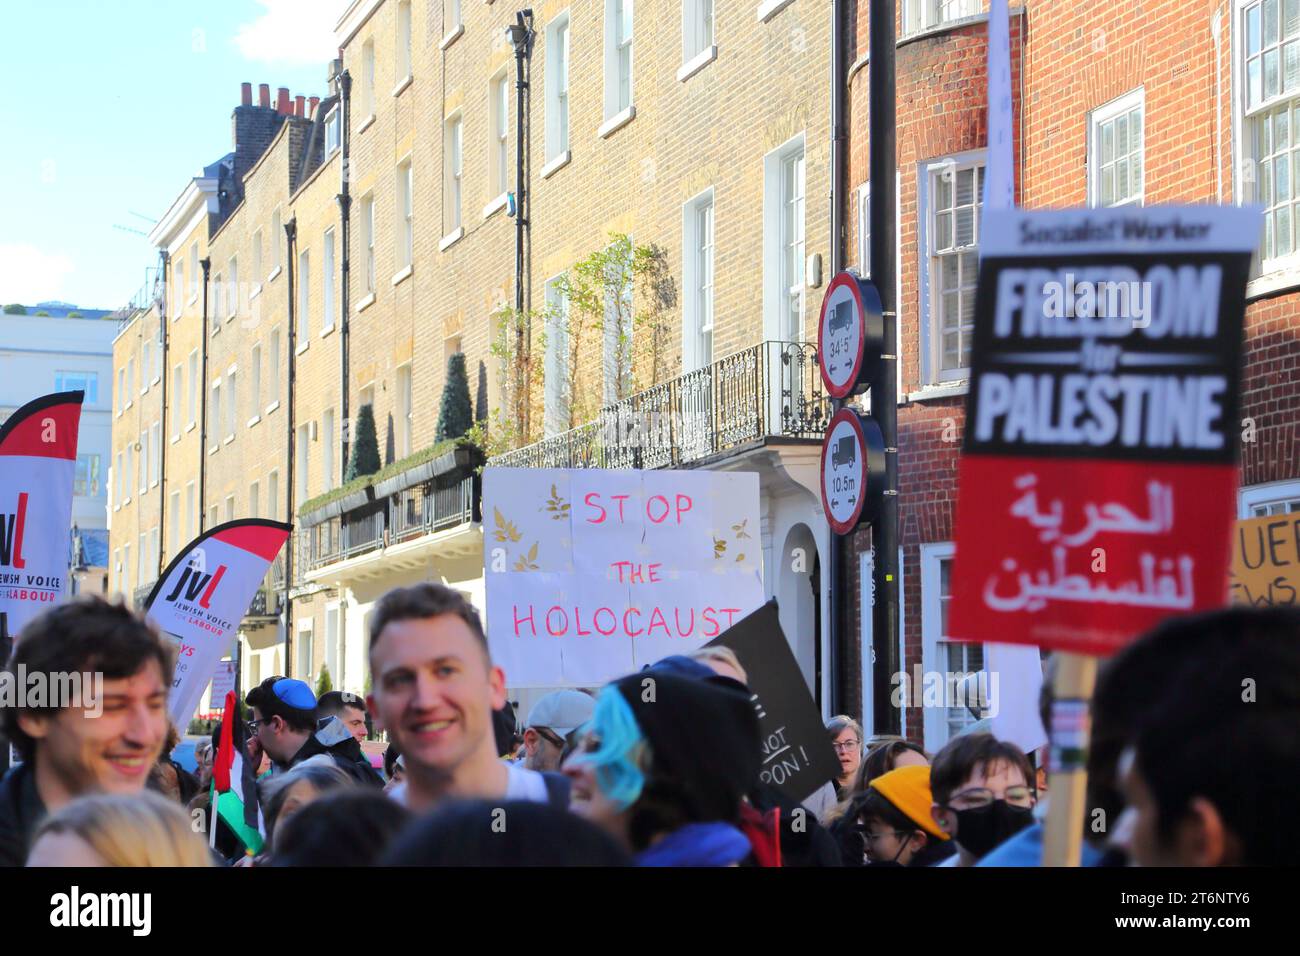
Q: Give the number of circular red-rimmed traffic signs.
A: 2